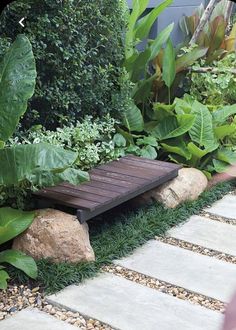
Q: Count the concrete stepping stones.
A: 5